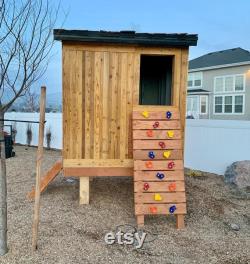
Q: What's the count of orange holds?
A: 4